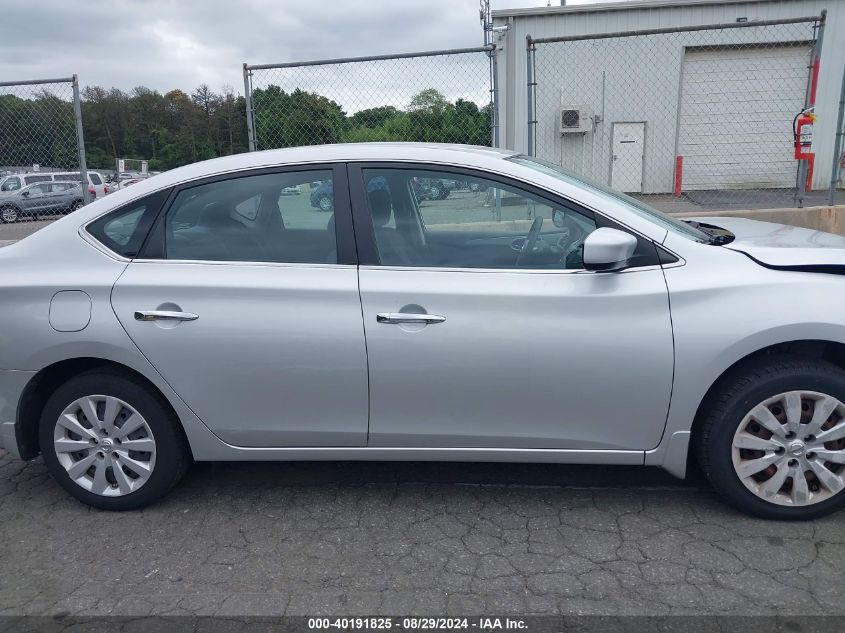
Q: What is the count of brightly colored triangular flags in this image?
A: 0